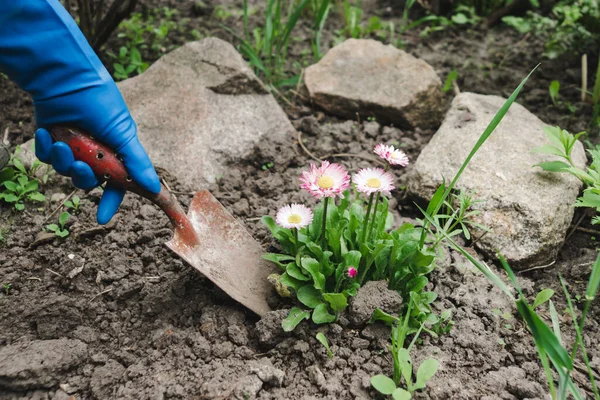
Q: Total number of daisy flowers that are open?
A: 4